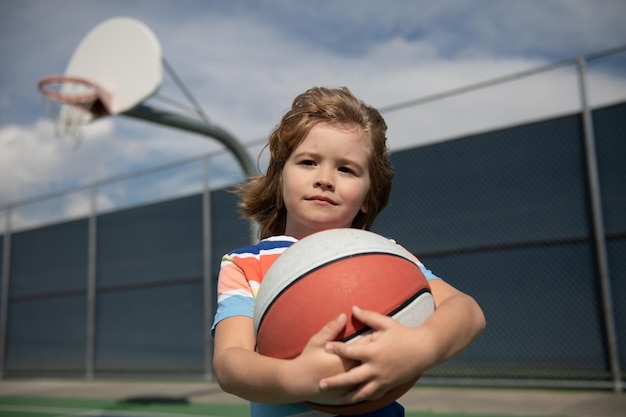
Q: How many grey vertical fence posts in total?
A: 4